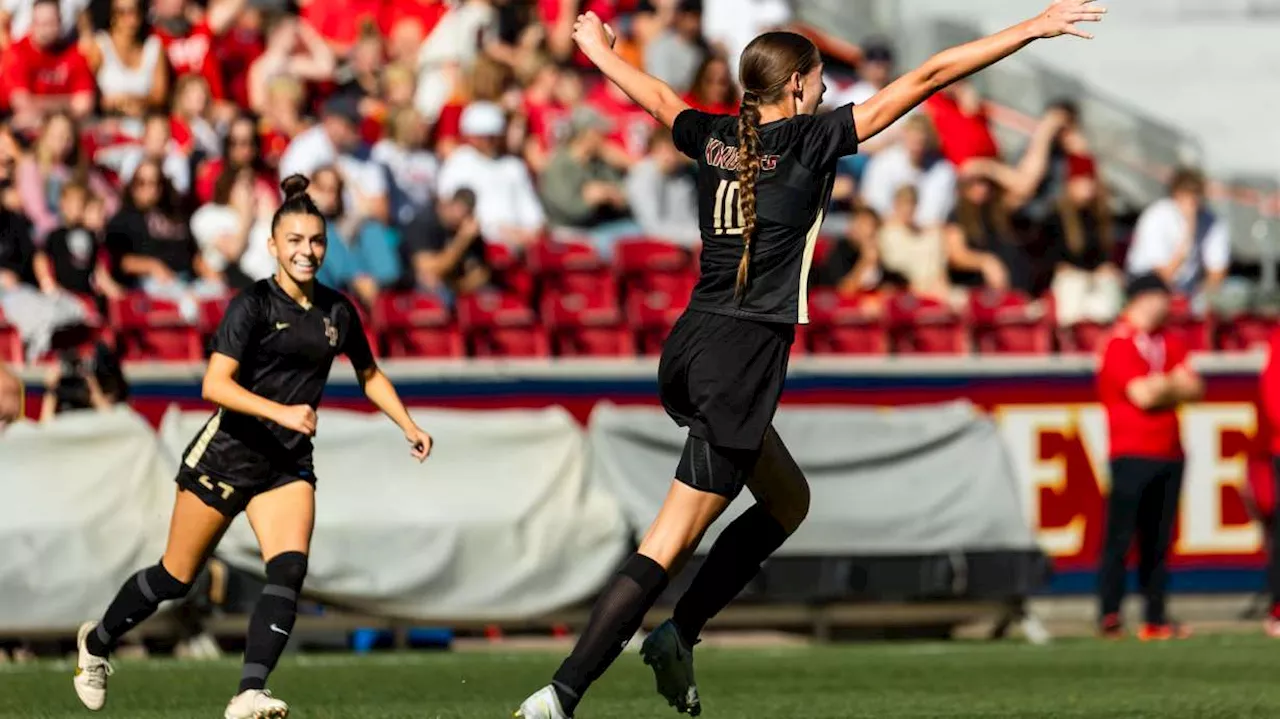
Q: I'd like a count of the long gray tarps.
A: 3